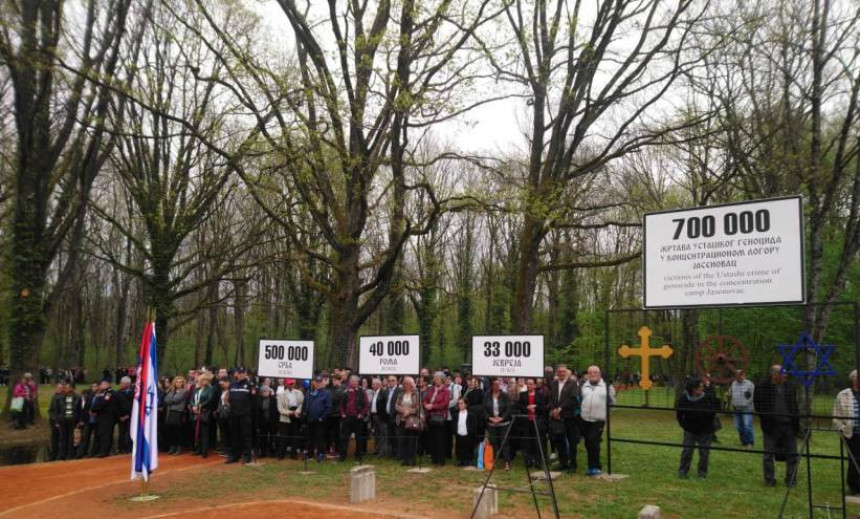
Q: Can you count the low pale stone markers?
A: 3